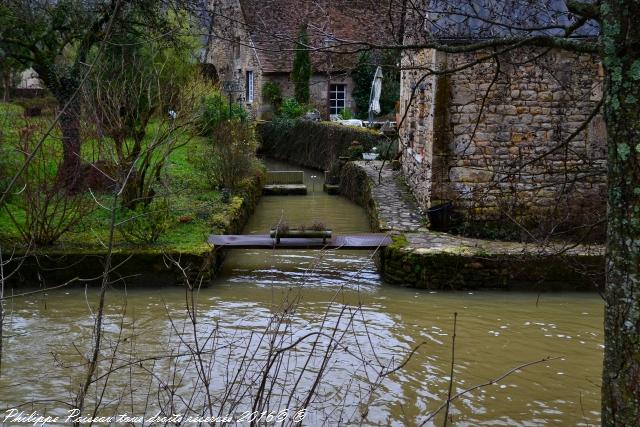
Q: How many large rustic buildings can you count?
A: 2